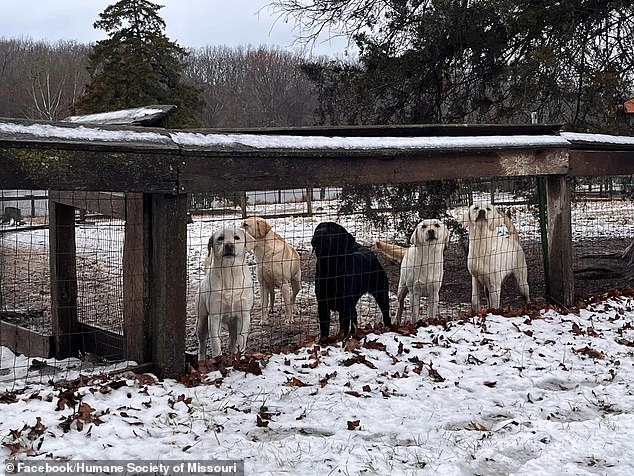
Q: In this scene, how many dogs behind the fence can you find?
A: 5